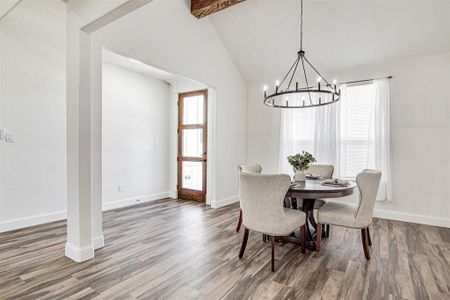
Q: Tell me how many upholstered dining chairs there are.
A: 4